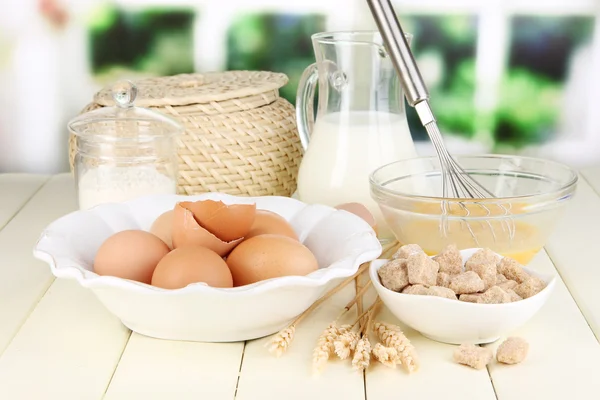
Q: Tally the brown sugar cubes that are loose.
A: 2